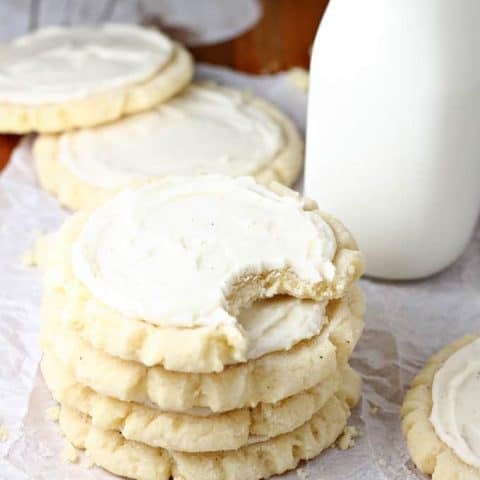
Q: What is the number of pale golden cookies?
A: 7